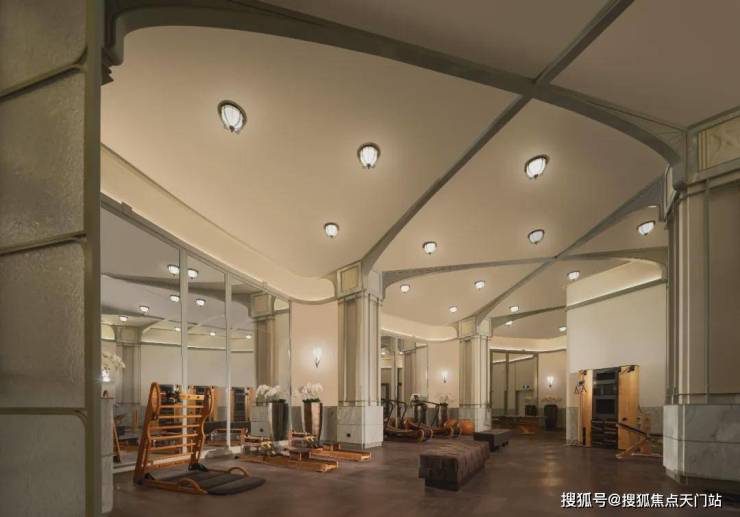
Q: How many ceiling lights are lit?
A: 14